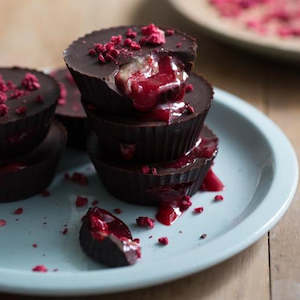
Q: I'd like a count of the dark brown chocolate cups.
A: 6